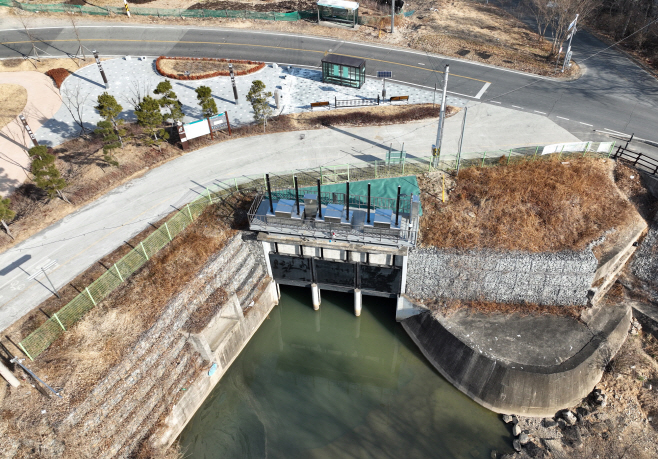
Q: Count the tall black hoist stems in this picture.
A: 6